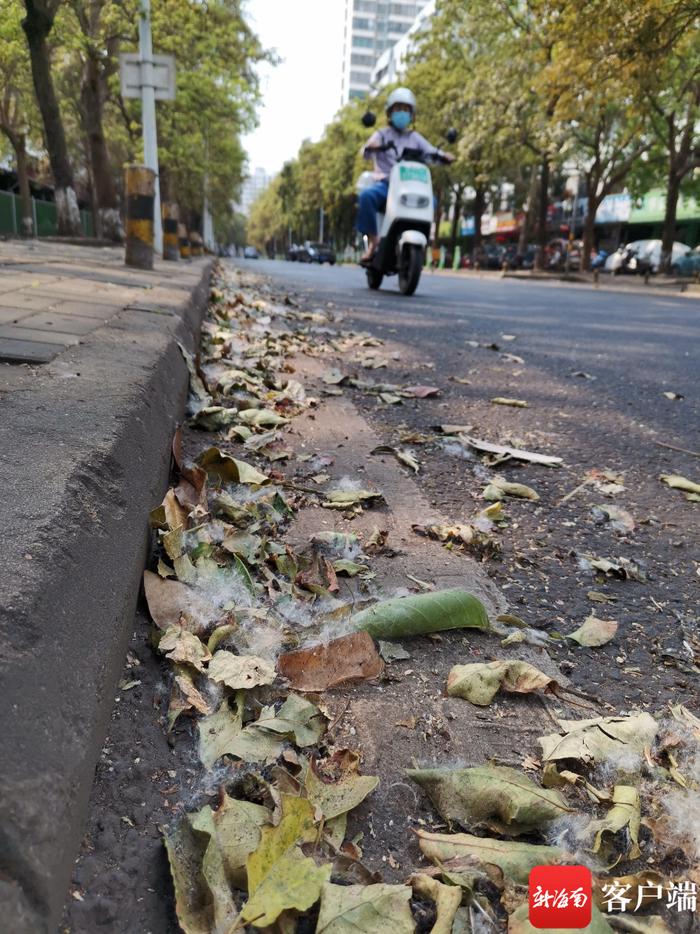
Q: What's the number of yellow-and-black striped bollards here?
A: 4